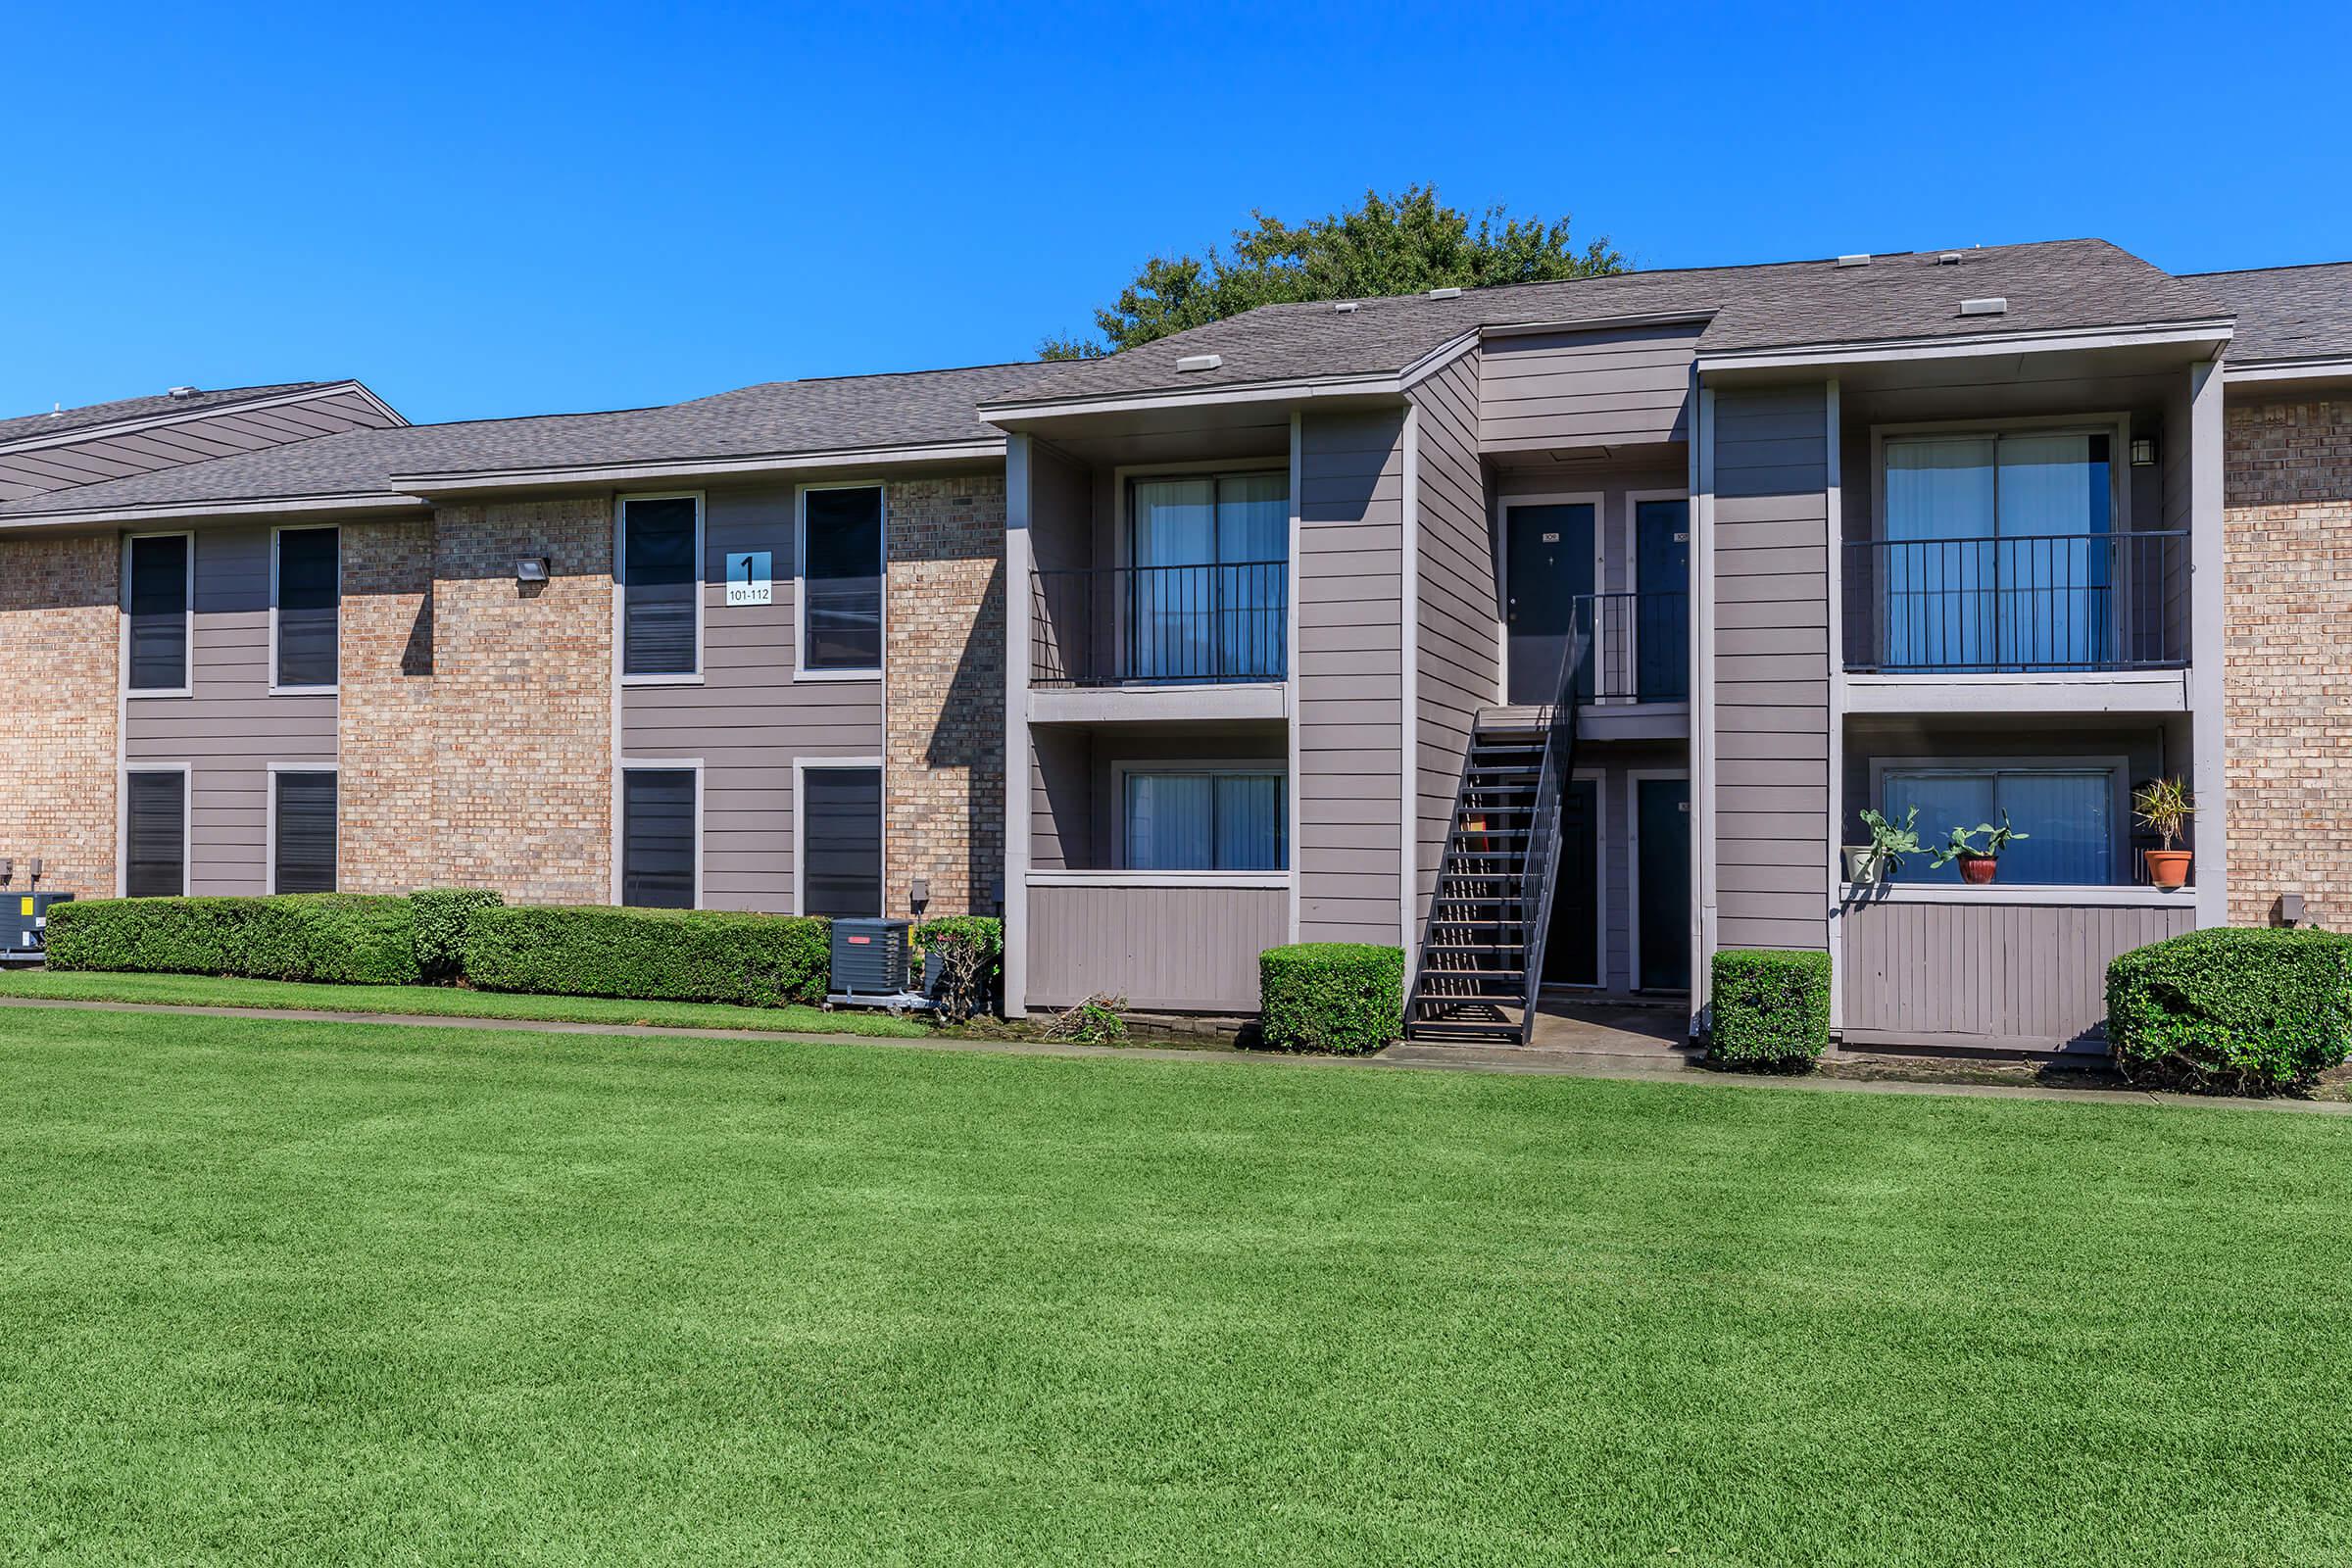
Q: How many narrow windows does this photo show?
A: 8